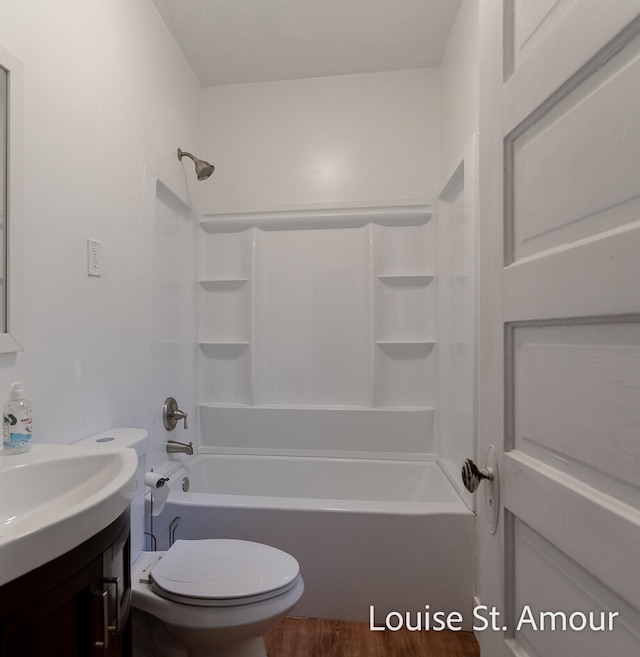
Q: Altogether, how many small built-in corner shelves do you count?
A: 4